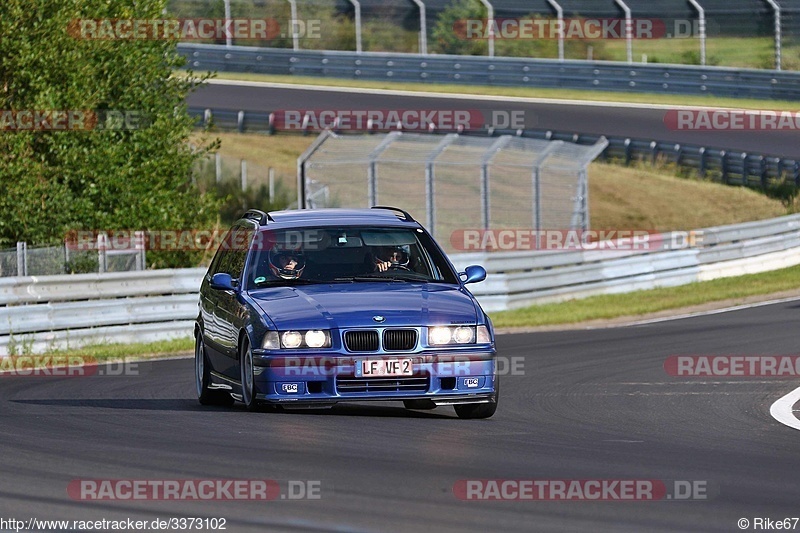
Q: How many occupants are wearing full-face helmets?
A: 2